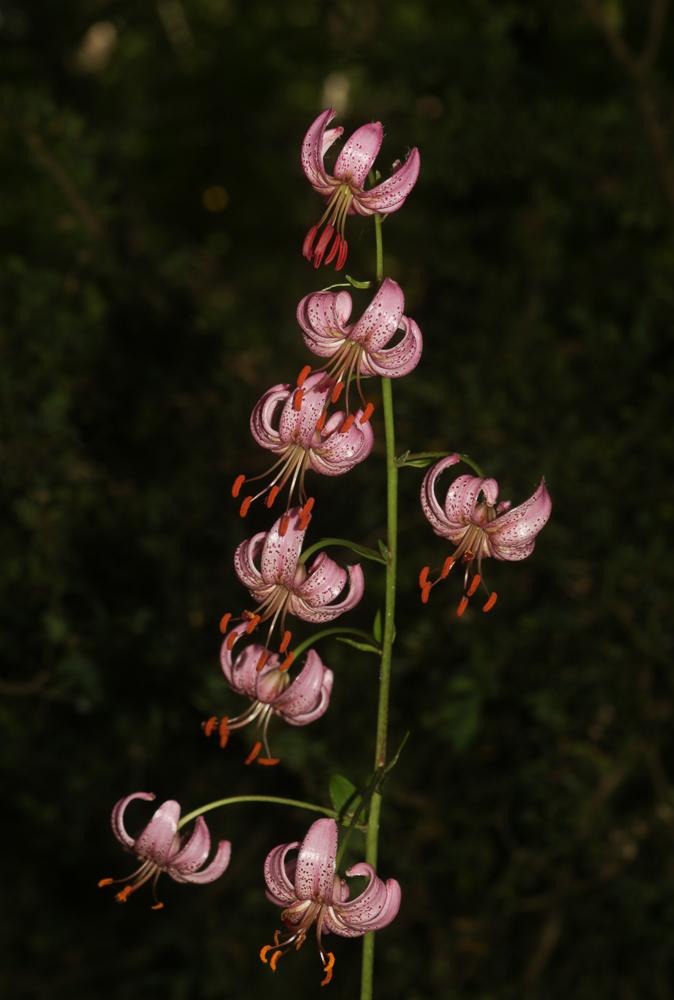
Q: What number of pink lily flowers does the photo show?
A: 8